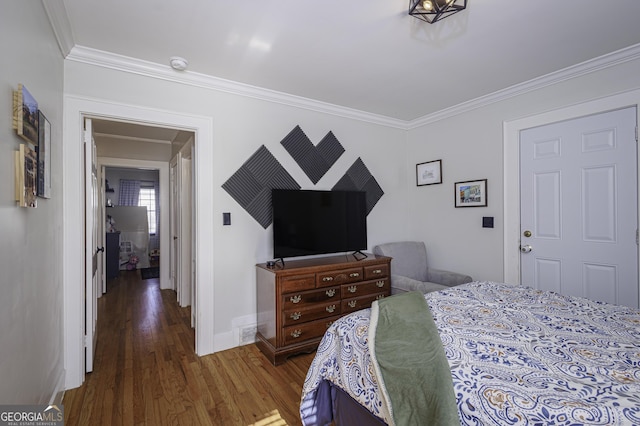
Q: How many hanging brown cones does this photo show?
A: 0